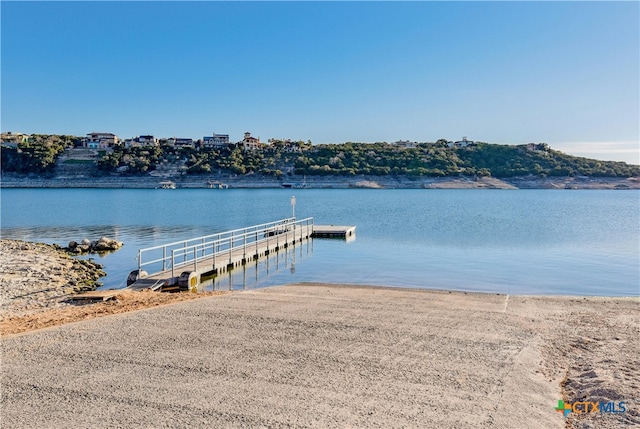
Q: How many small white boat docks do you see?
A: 1